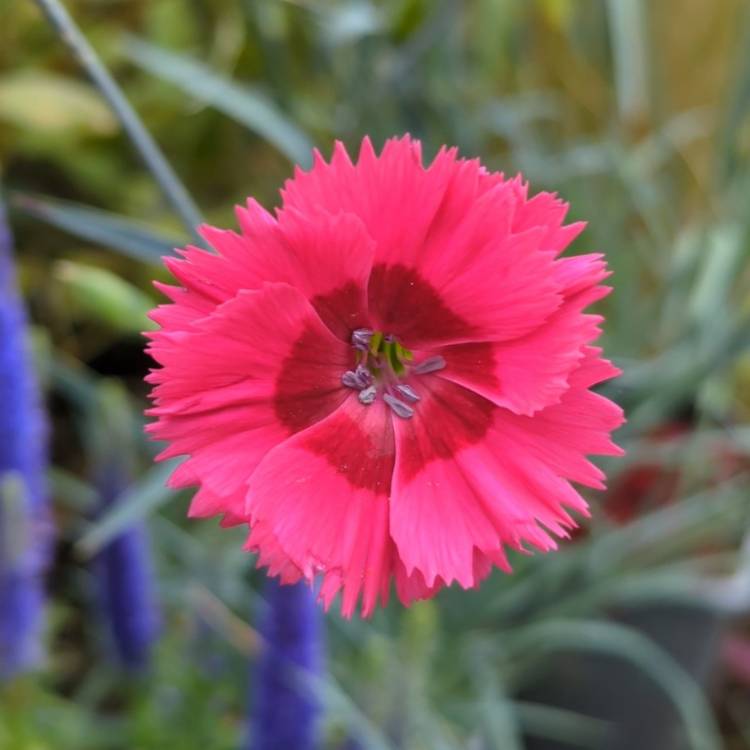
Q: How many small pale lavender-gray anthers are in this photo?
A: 7